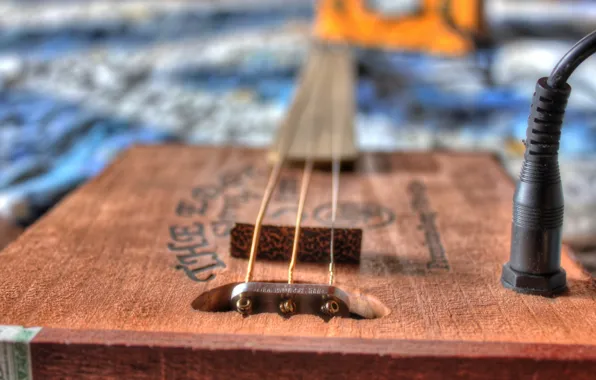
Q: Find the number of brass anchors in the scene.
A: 3